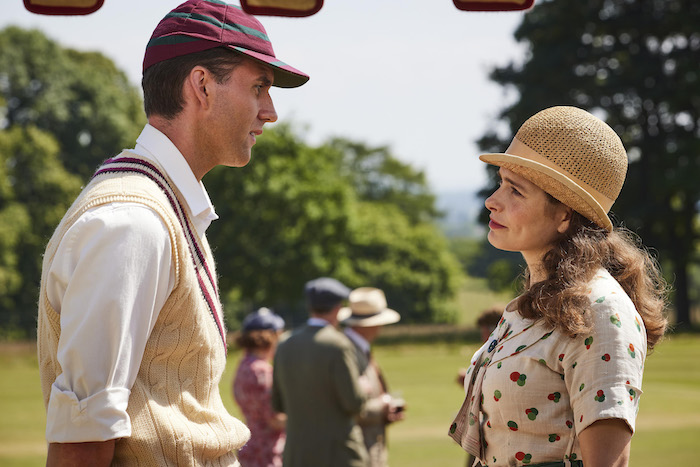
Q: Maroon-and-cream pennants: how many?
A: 3